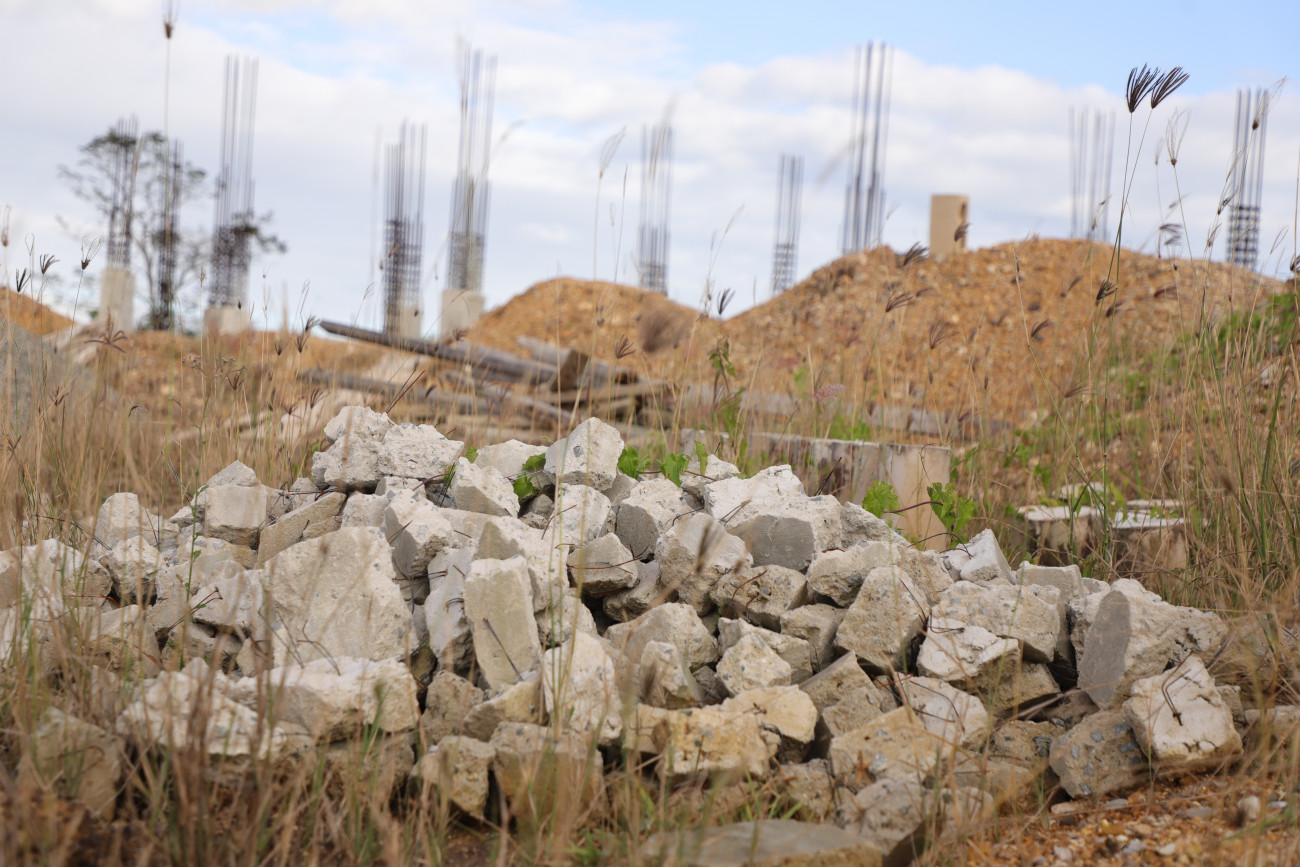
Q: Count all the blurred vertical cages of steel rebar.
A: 10